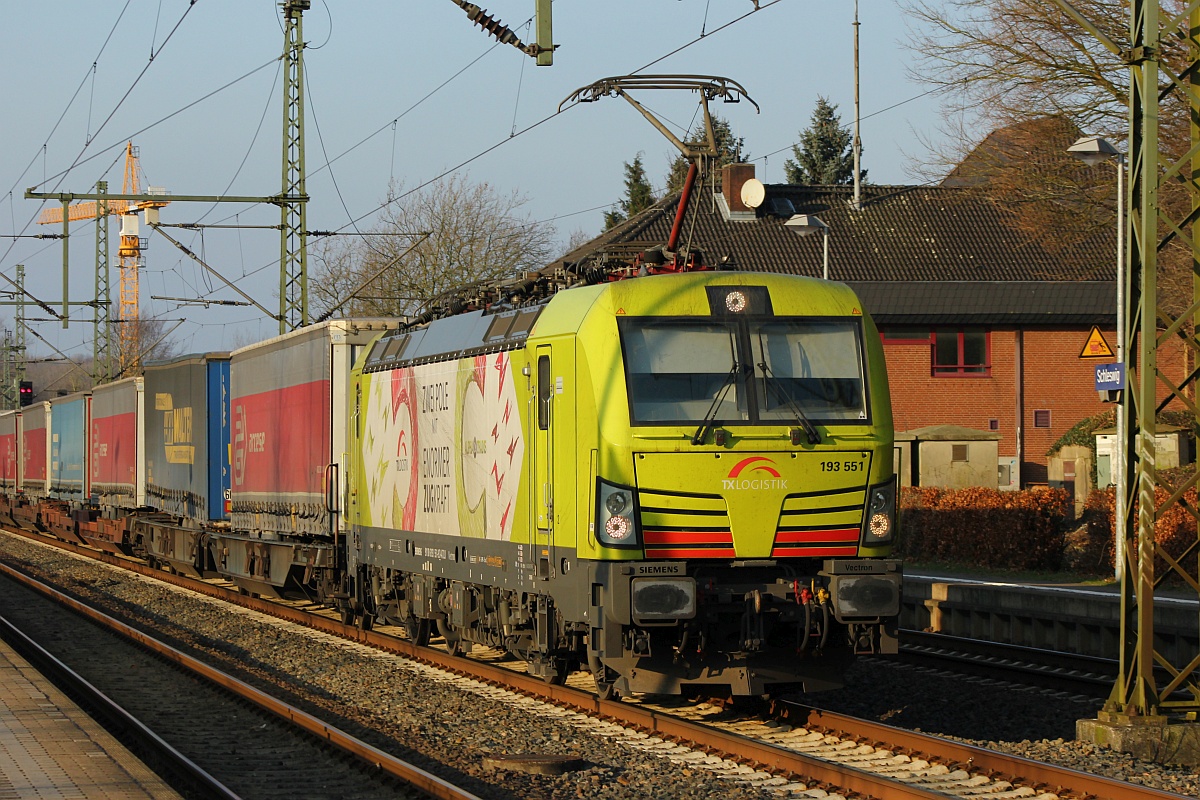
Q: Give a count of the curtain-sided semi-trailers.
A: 6